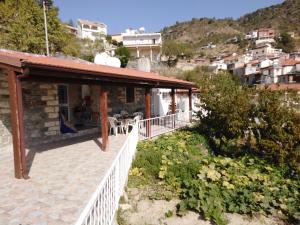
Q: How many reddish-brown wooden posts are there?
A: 5